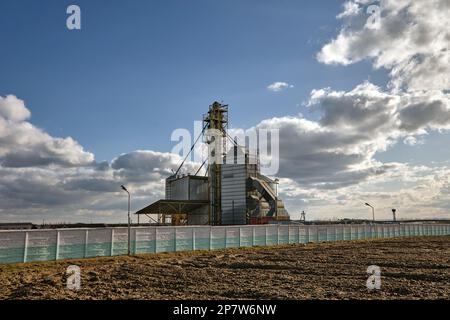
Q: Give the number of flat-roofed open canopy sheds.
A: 1